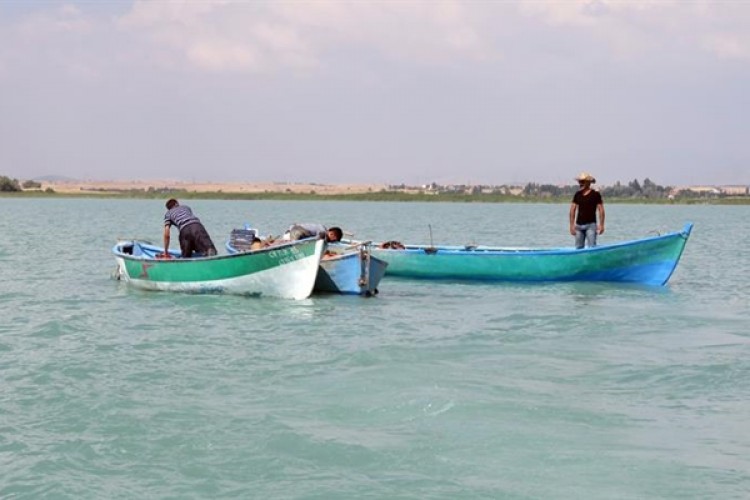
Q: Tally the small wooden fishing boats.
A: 3